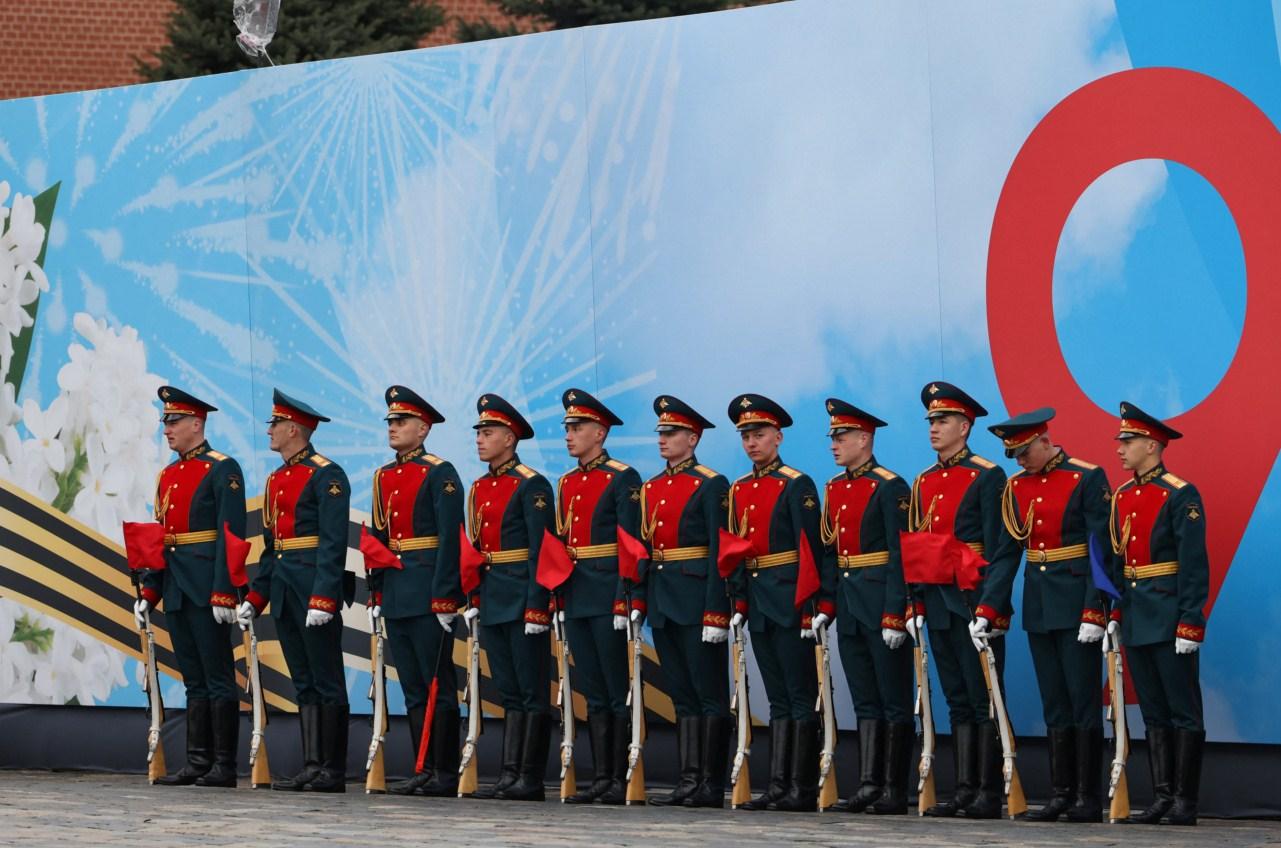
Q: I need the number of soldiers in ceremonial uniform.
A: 11